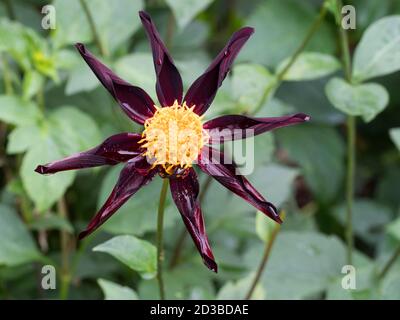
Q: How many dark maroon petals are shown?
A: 8